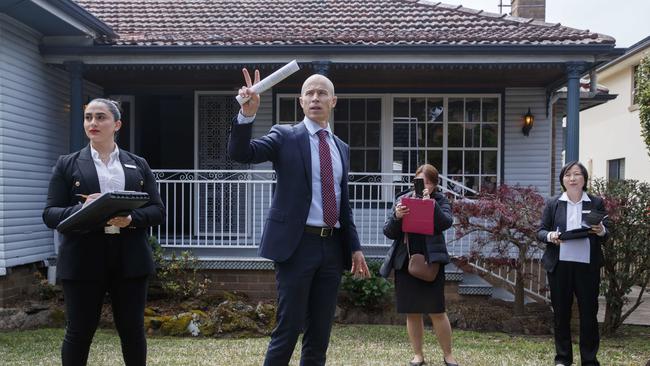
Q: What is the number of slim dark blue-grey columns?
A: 3